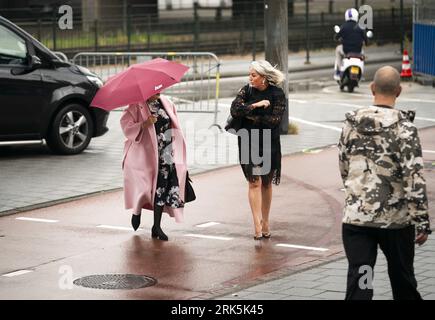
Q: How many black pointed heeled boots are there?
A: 2